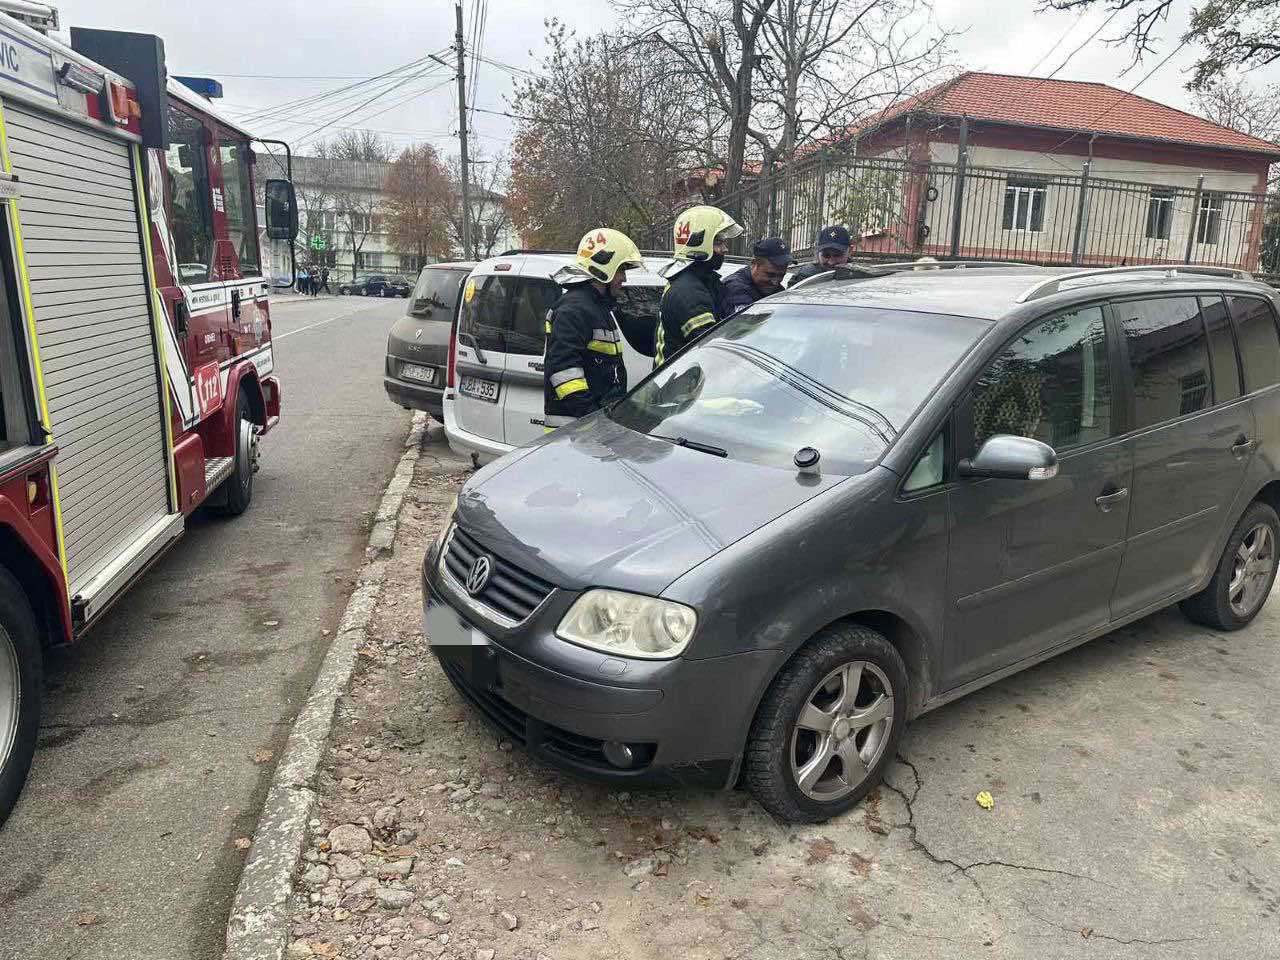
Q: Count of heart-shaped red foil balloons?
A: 0